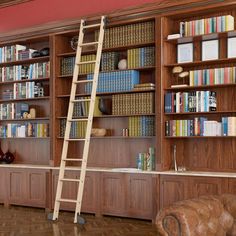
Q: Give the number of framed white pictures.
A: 3